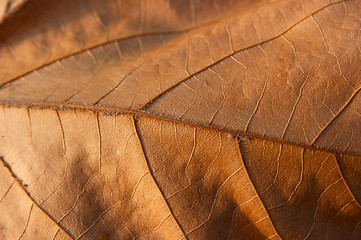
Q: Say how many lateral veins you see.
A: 7